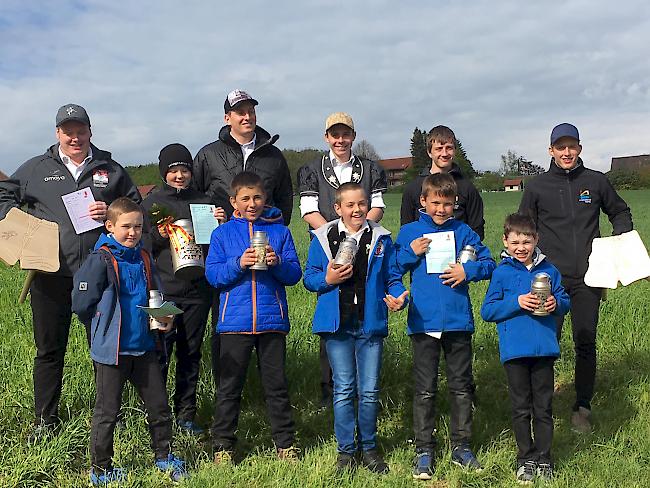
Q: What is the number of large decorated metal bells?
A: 1